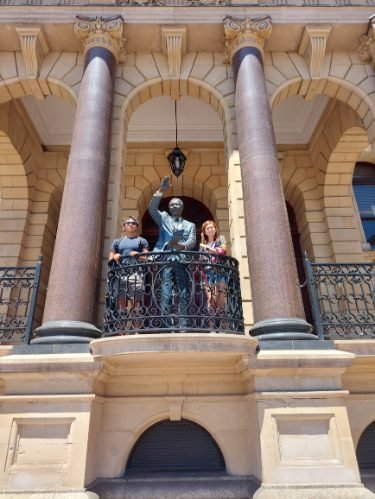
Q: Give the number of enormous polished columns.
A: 2